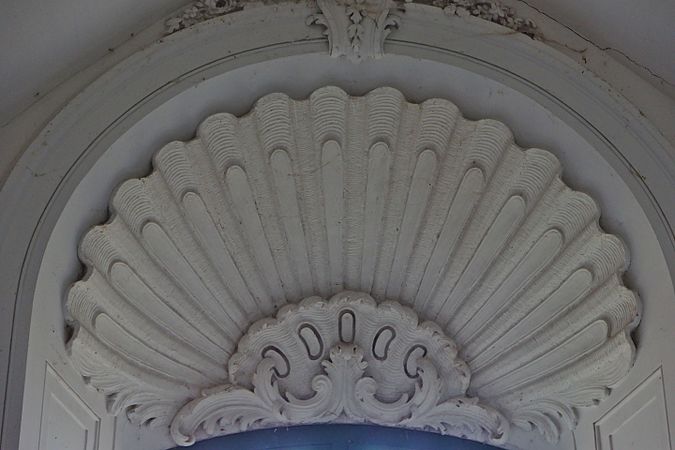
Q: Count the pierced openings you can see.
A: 5